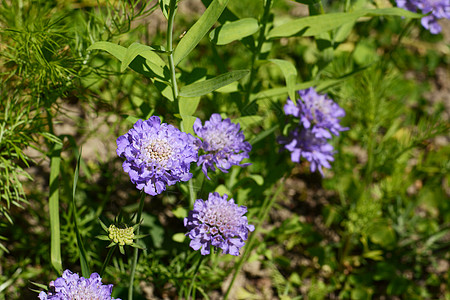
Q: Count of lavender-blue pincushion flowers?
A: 7